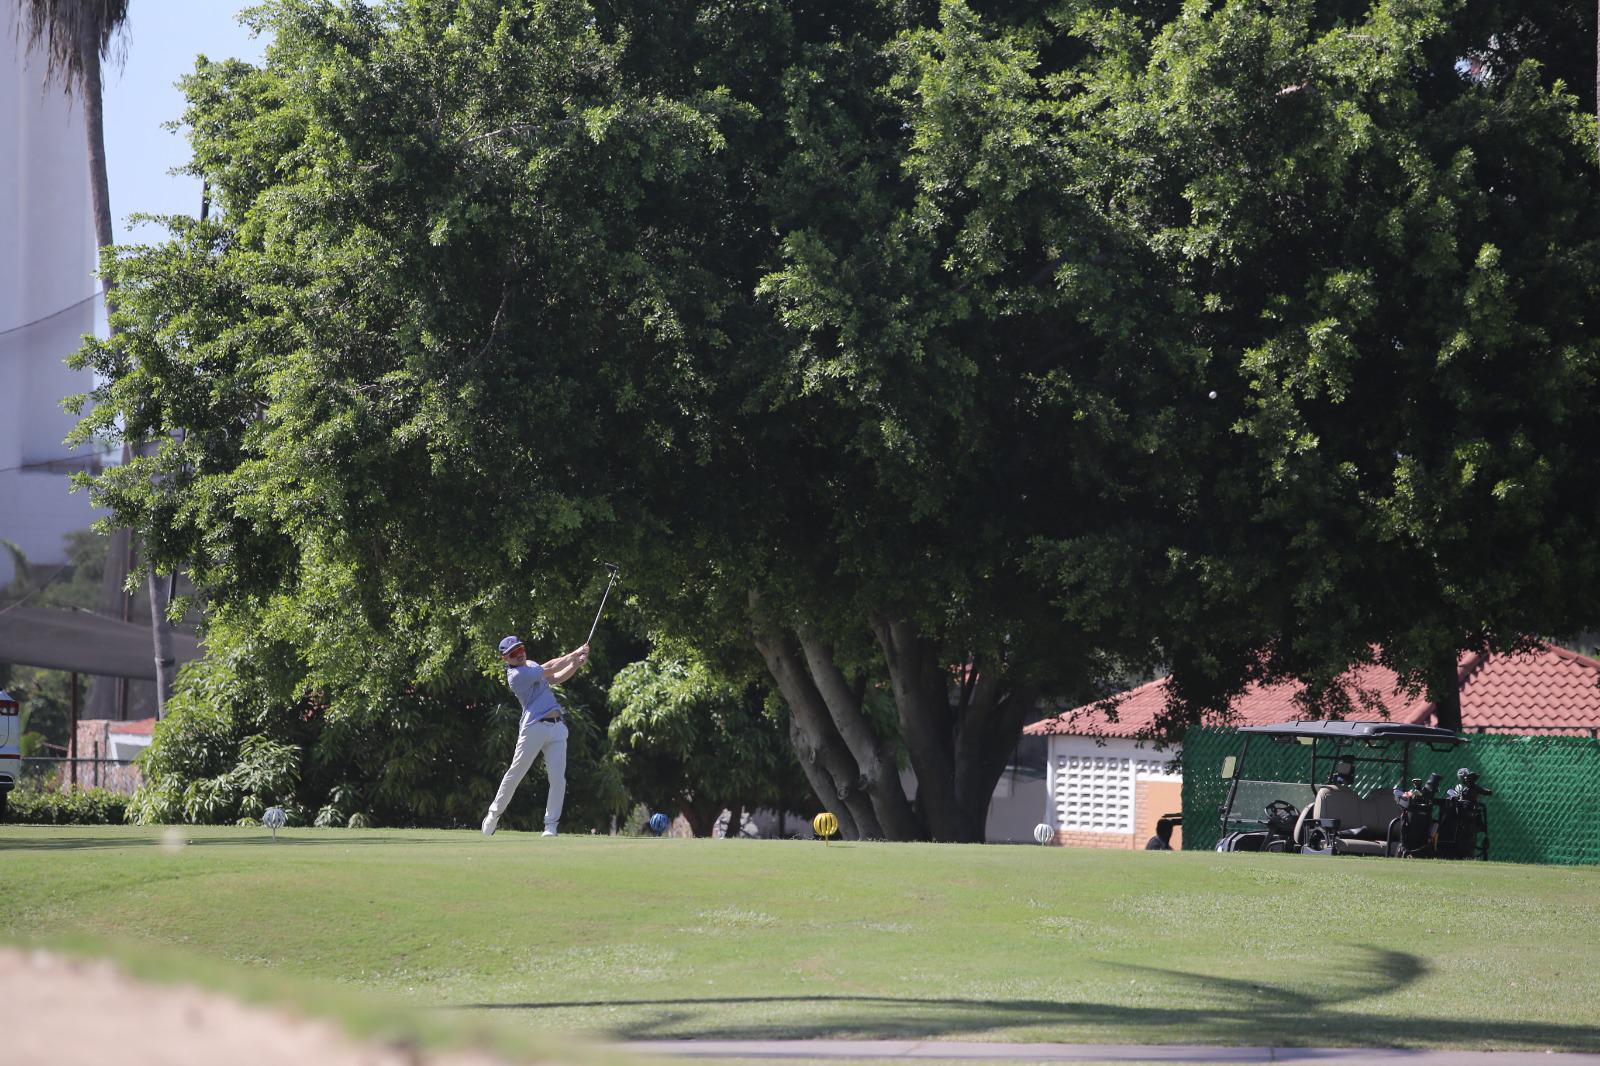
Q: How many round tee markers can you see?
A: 4